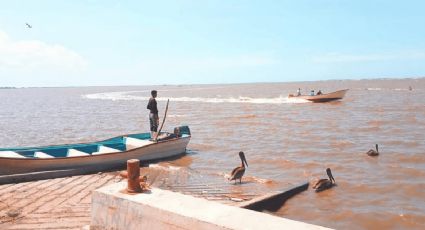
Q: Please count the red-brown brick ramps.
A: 1